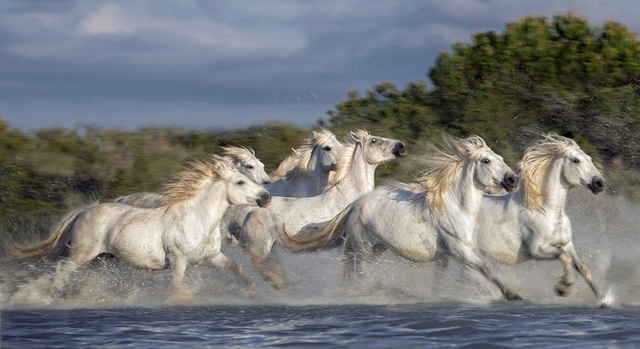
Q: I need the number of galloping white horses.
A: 6